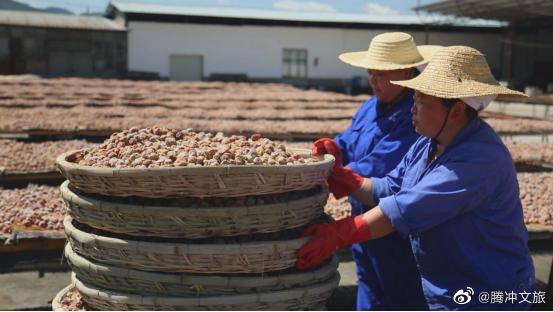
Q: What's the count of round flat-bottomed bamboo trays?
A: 6